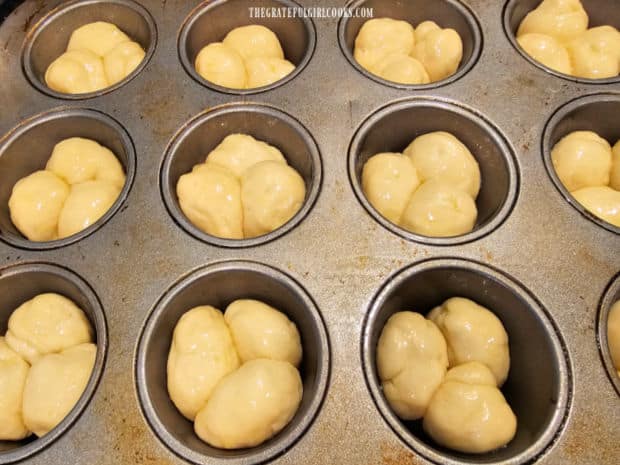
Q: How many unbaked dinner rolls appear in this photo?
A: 12